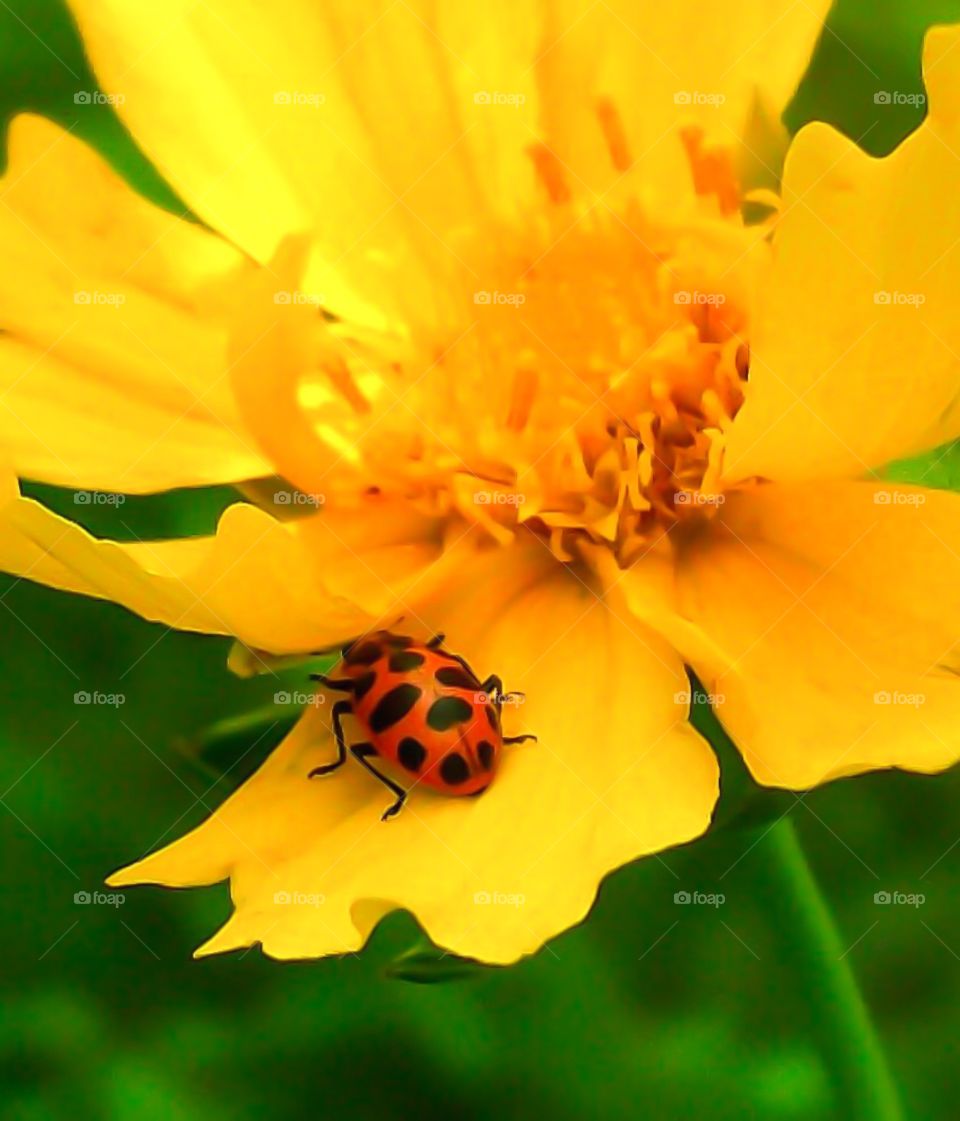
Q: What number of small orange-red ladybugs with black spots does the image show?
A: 1